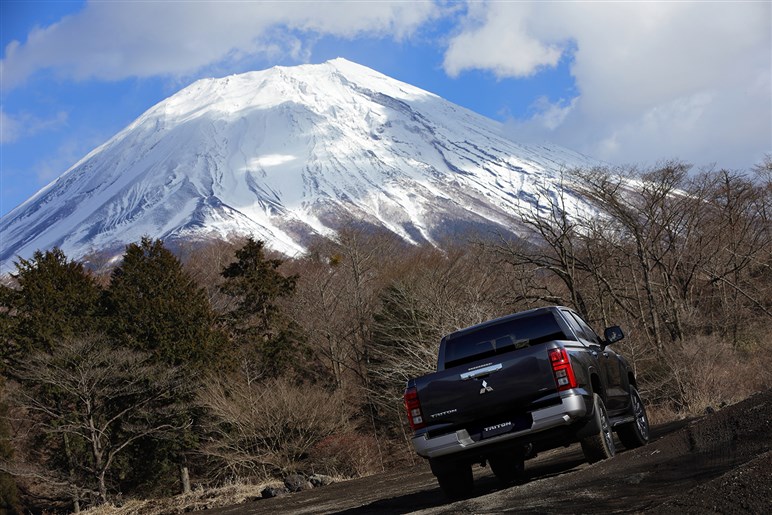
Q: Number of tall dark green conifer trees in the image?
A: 3